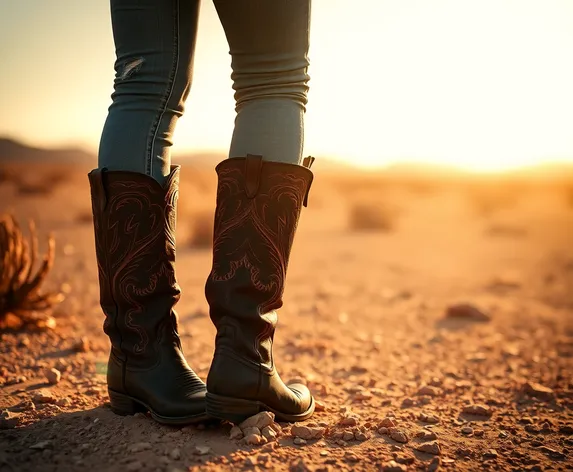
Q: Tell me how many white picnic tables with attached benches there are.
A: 0